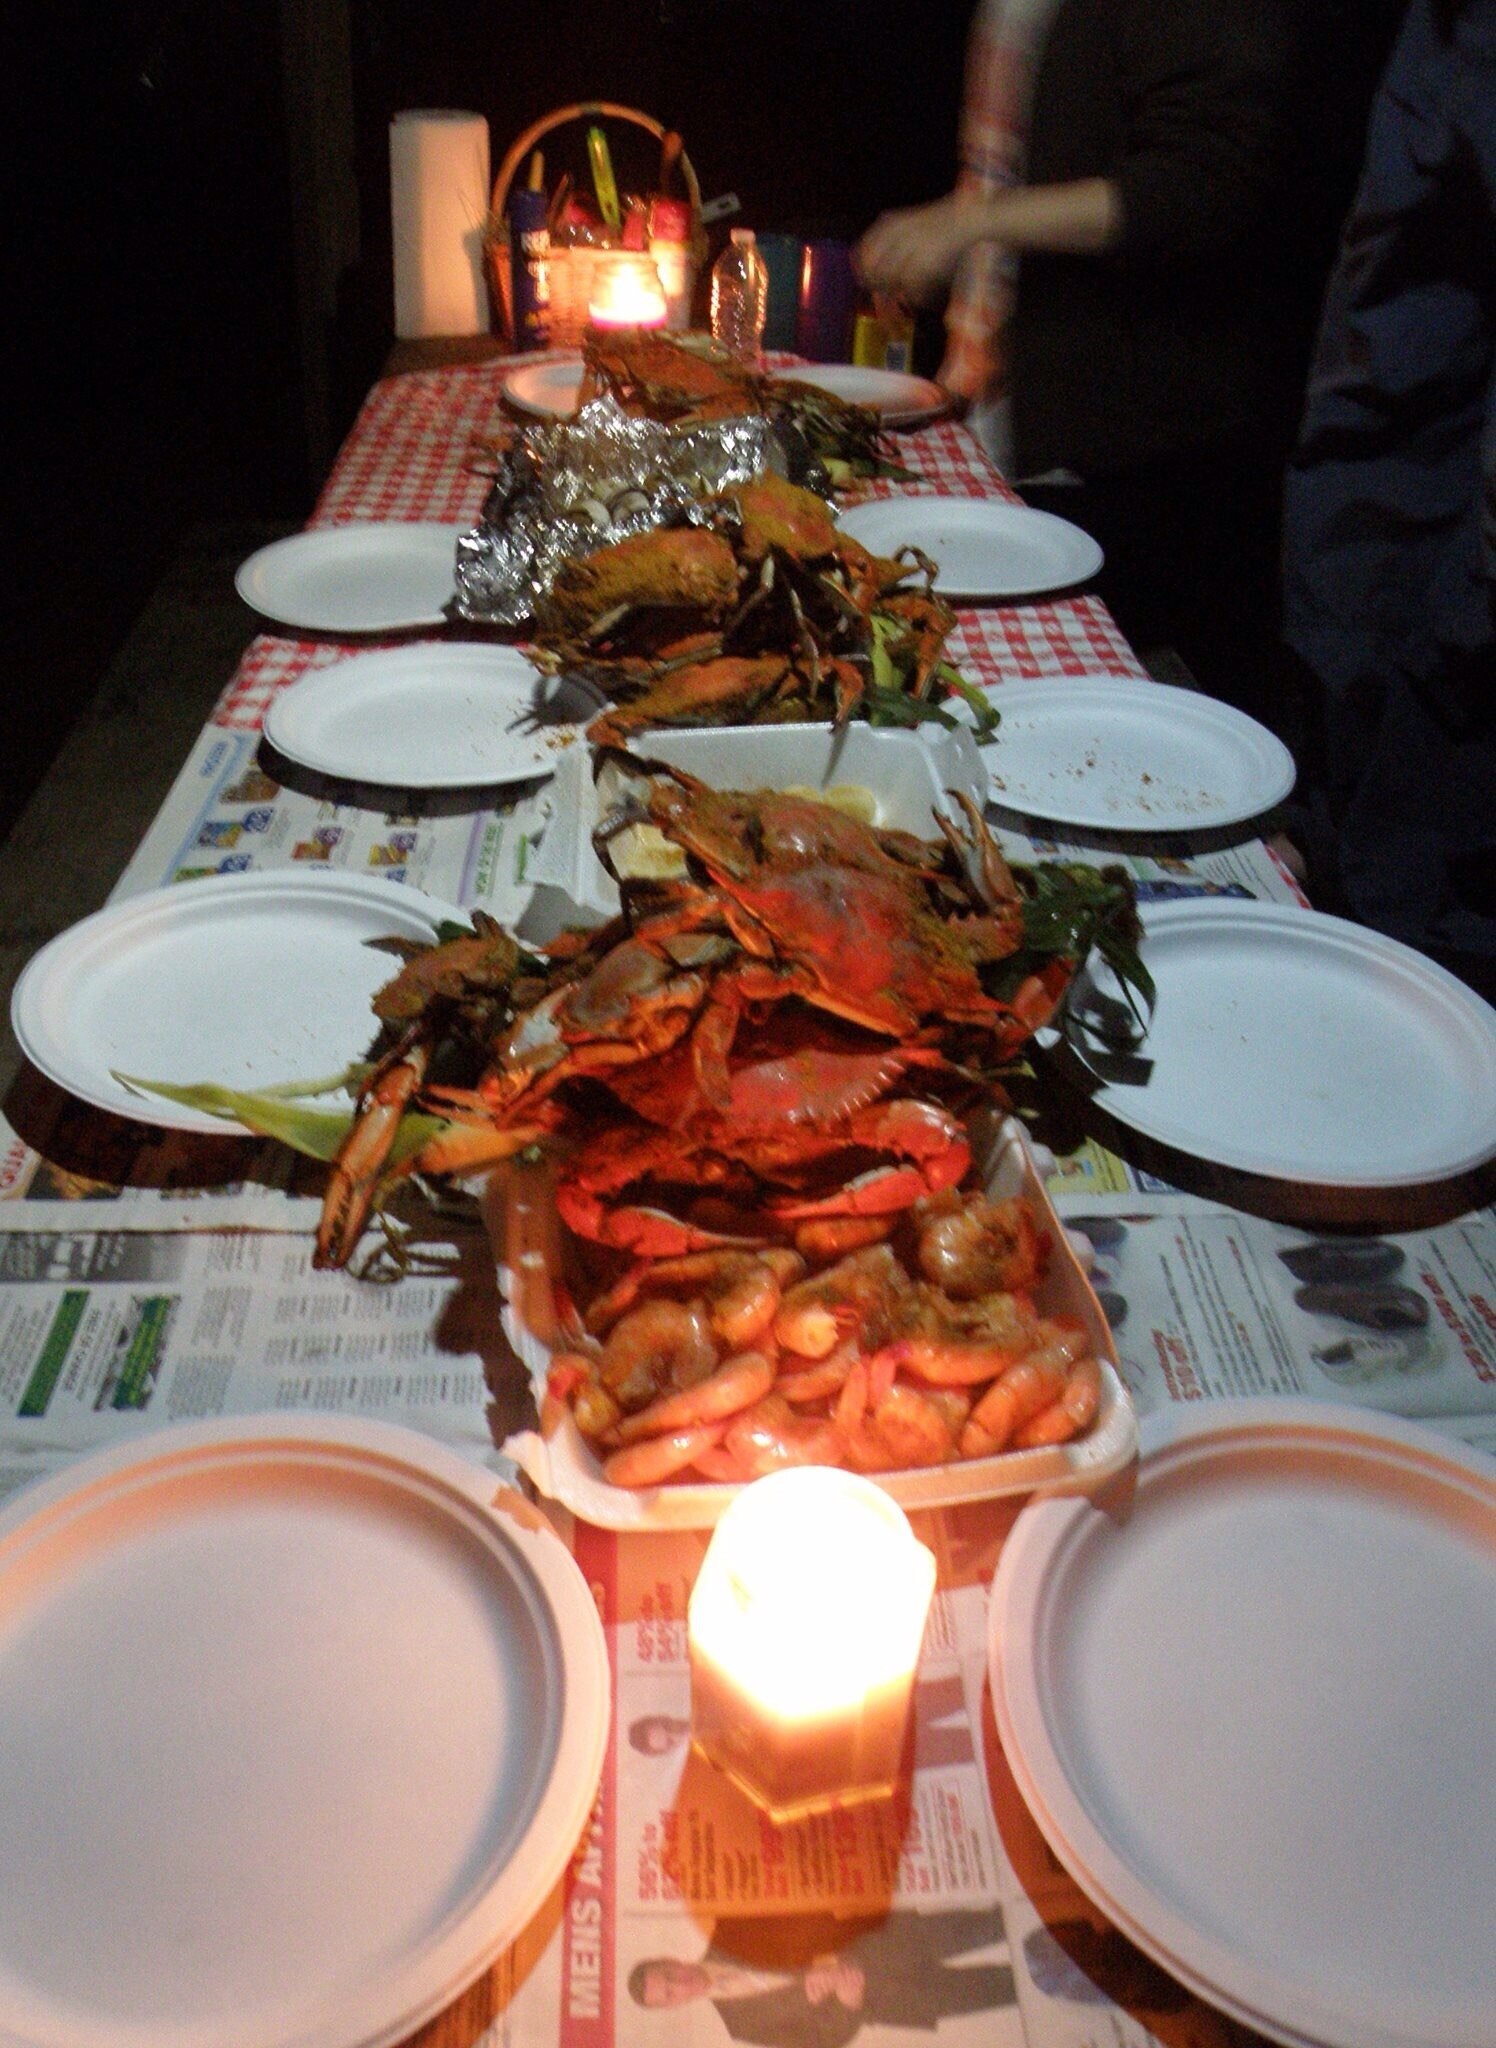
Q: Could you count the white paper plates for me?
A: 10